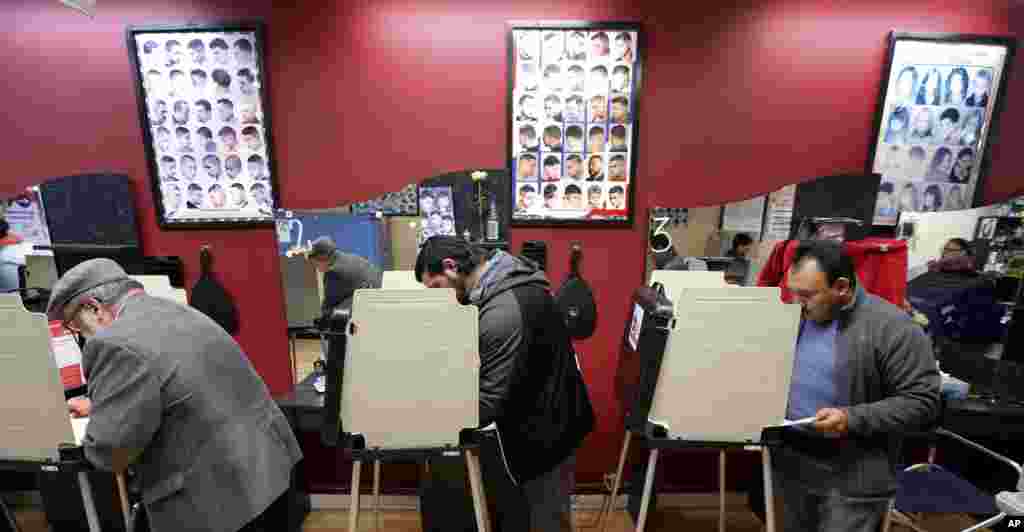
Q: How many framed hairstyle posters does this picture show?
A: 3